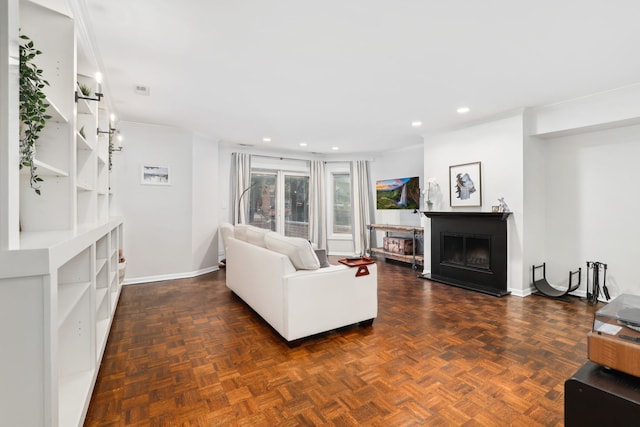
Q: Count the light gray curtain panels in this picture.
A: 3